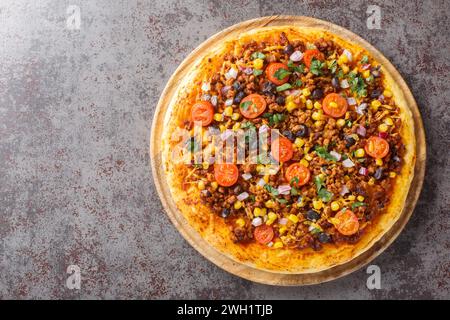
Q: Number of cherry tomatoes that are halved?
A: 11